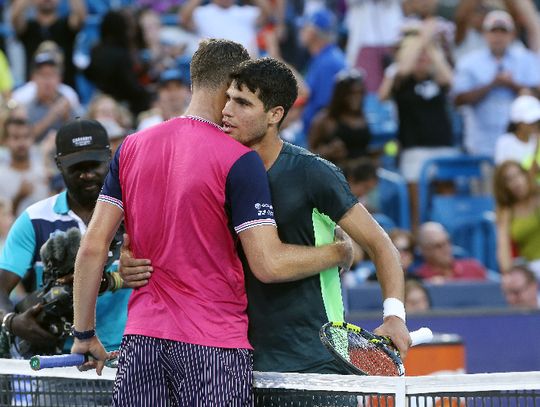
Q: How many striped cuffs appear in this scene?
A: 2